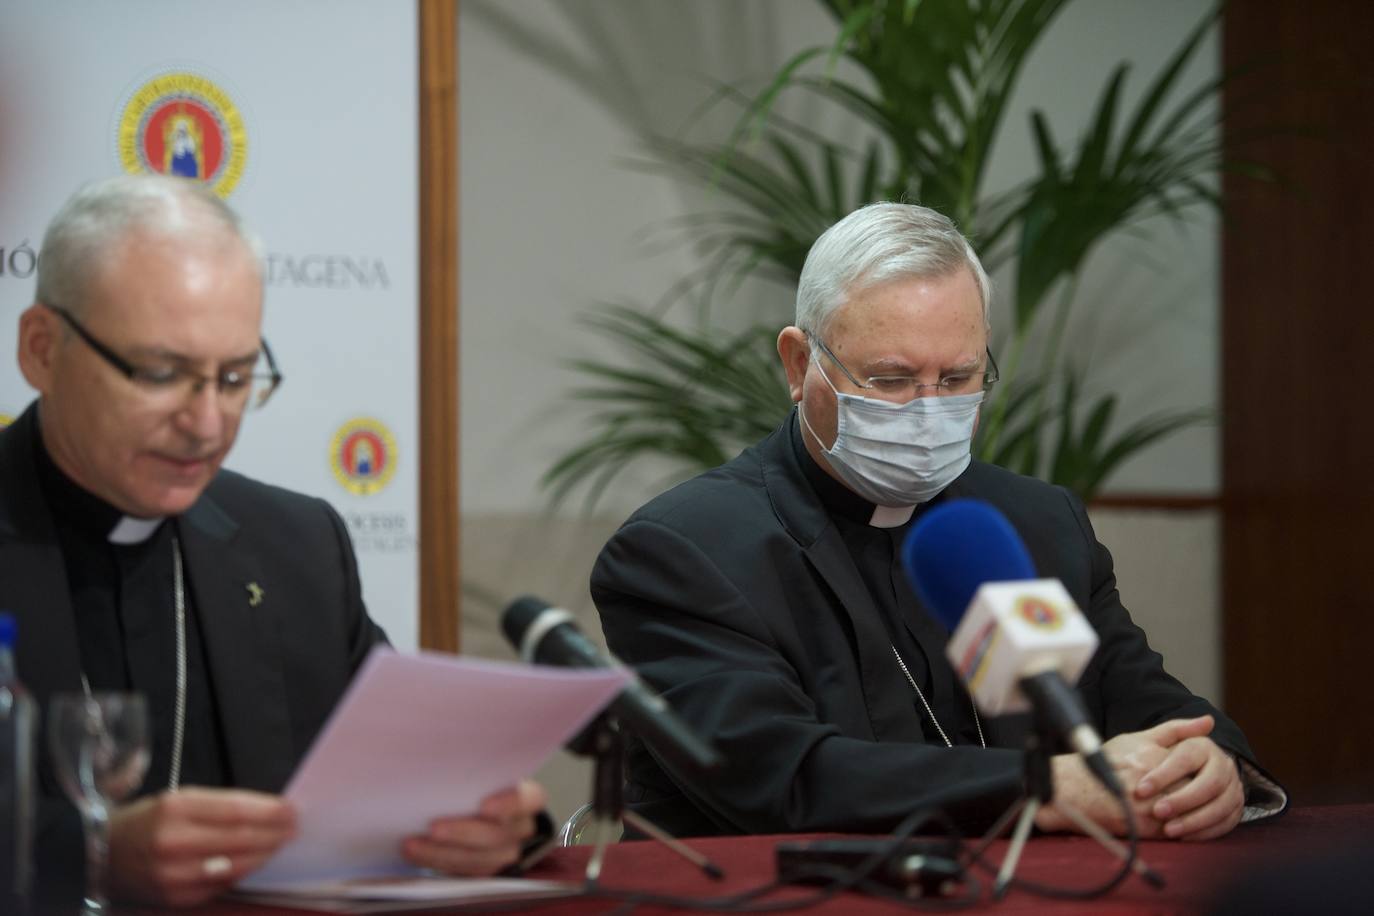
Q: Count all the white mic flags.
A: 1